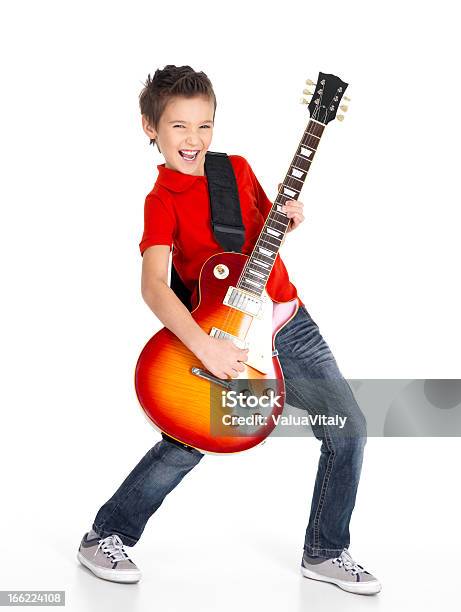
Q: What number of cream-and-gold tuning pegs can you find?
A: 6